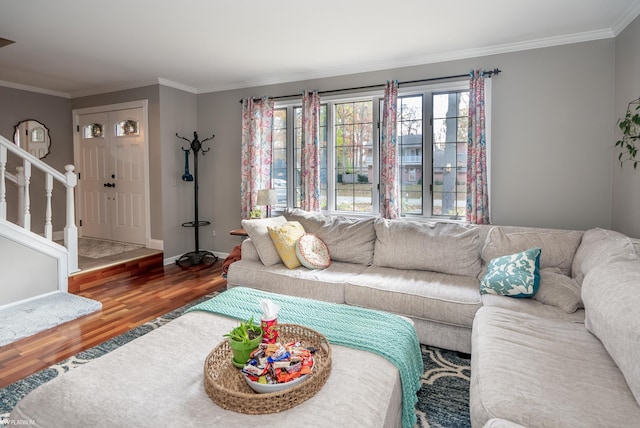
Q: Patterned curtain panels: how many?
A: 4